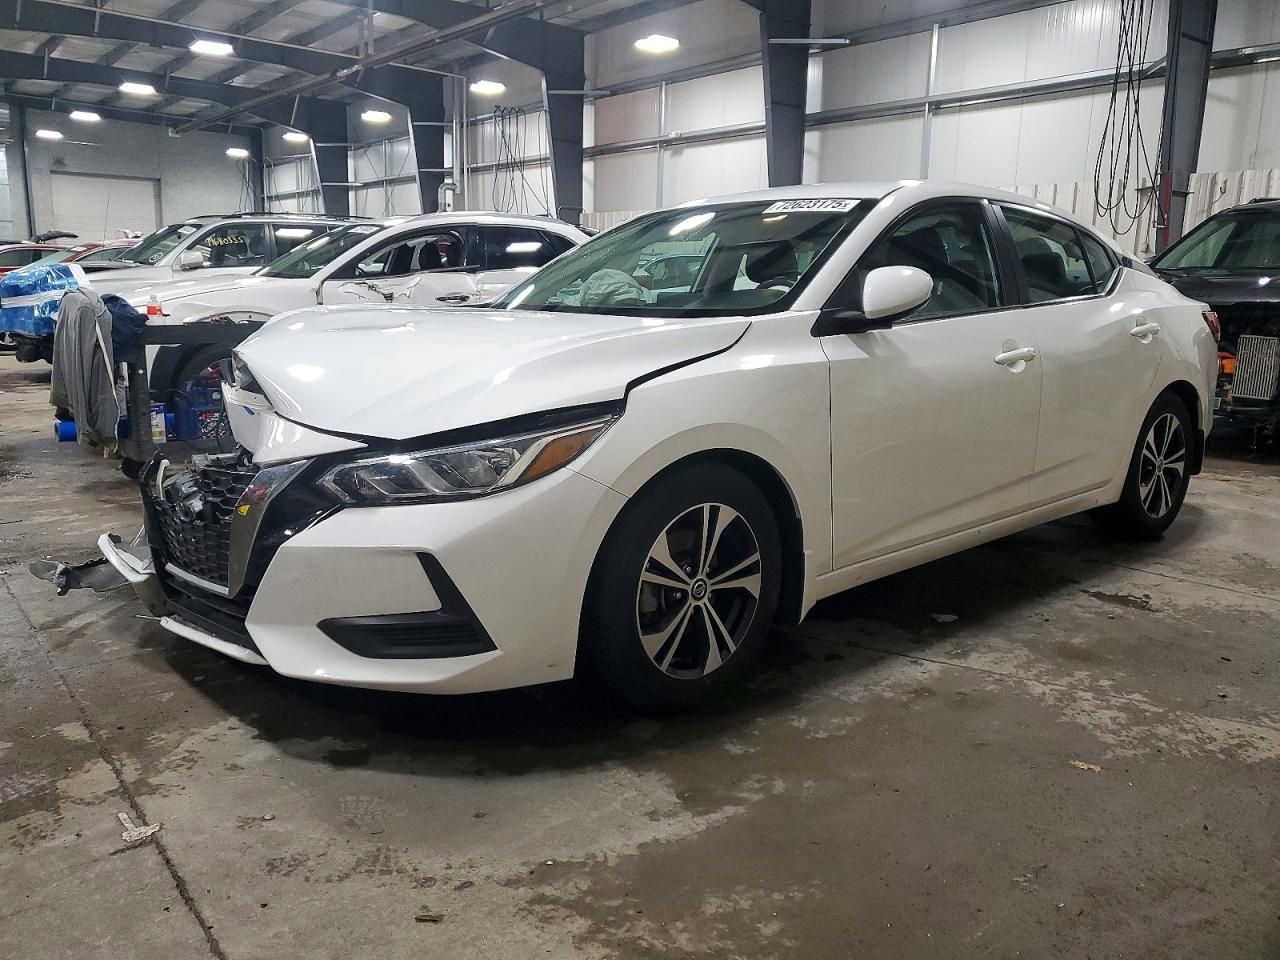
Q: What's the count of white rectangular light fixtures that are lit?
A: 9